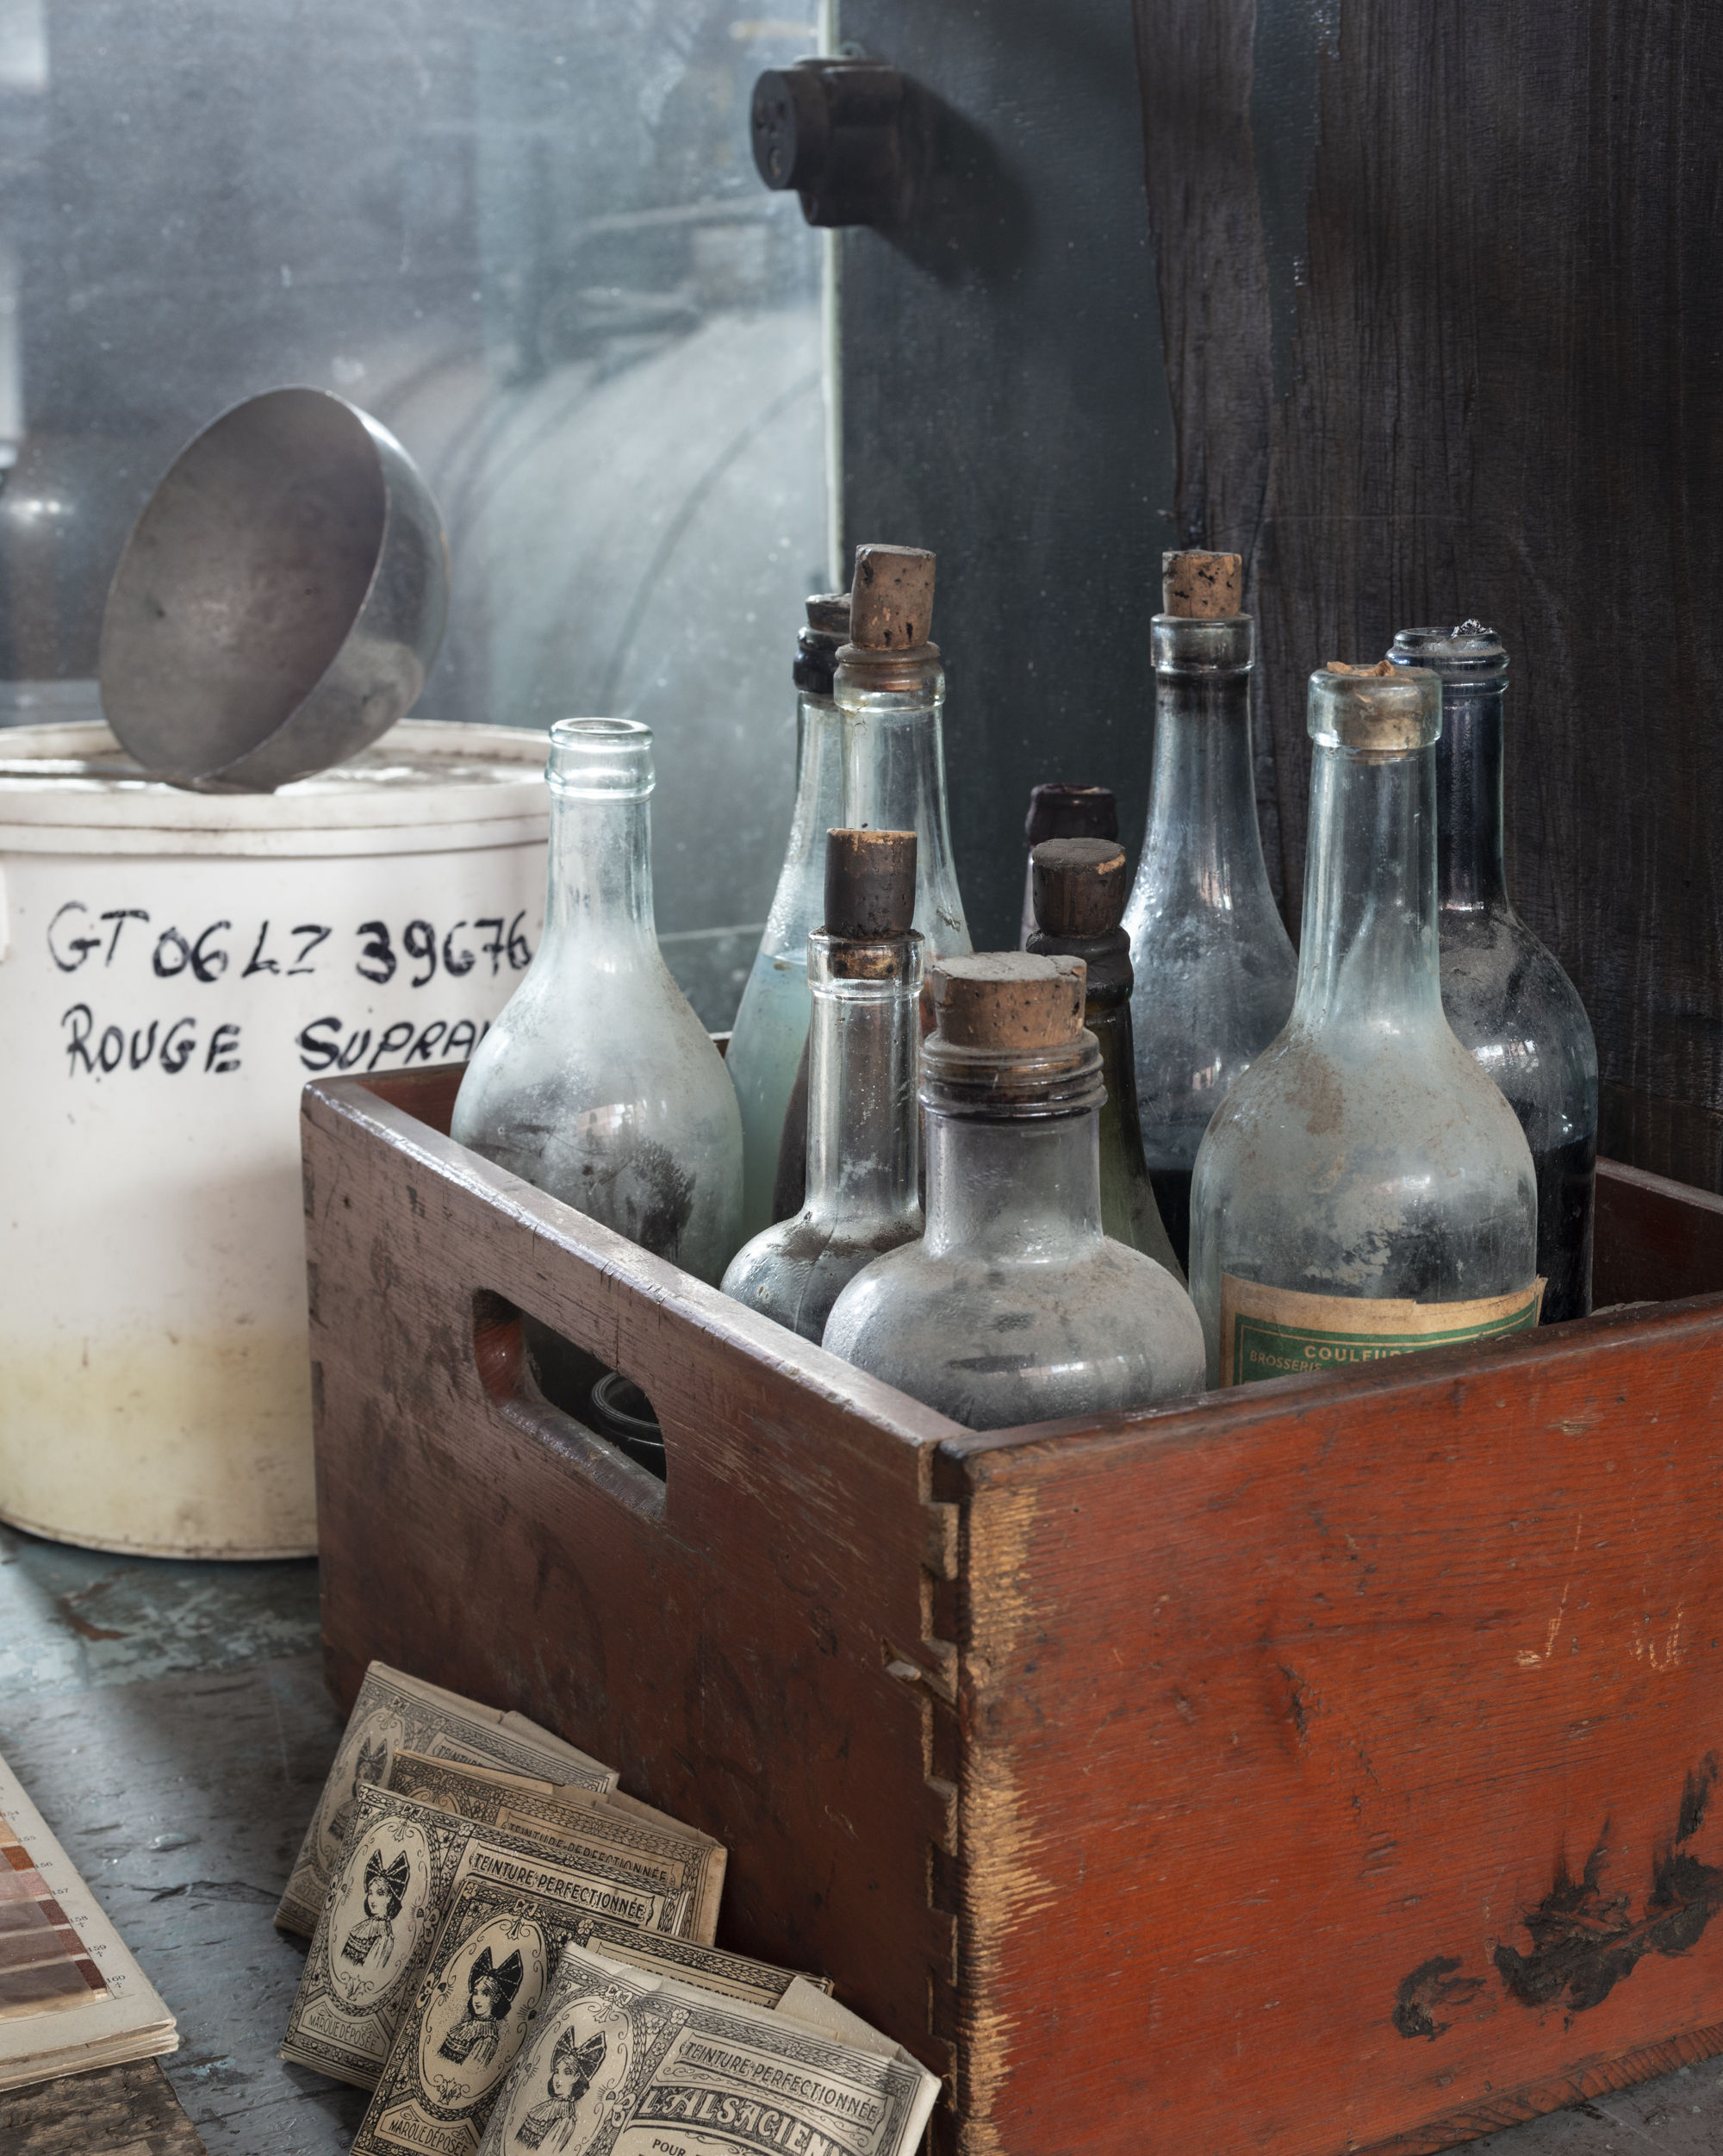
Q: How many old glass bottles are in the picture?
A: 10